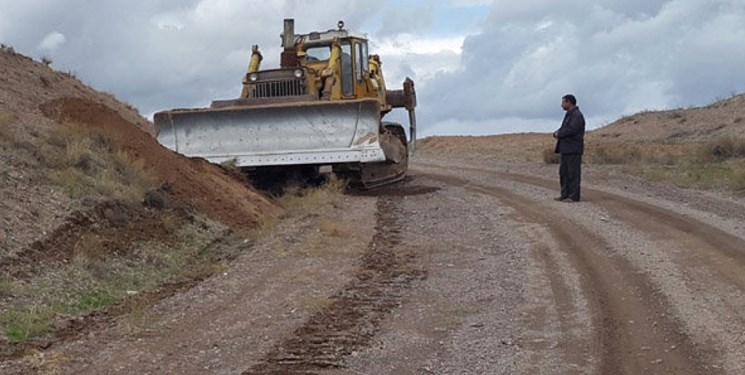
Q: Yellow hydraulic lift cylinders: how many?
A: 2